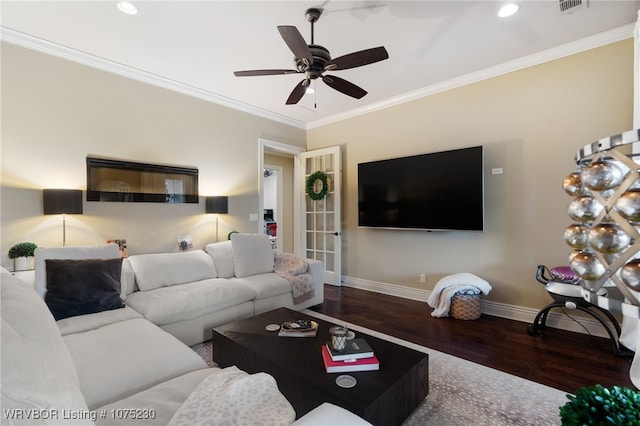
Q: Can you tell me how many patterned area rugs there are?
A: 1